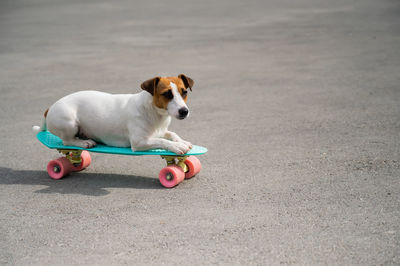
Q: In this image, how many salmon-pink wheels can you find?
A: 4